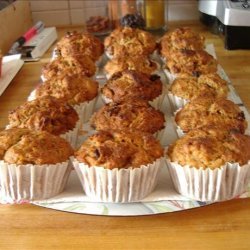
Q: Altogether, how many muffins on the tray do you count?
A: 15